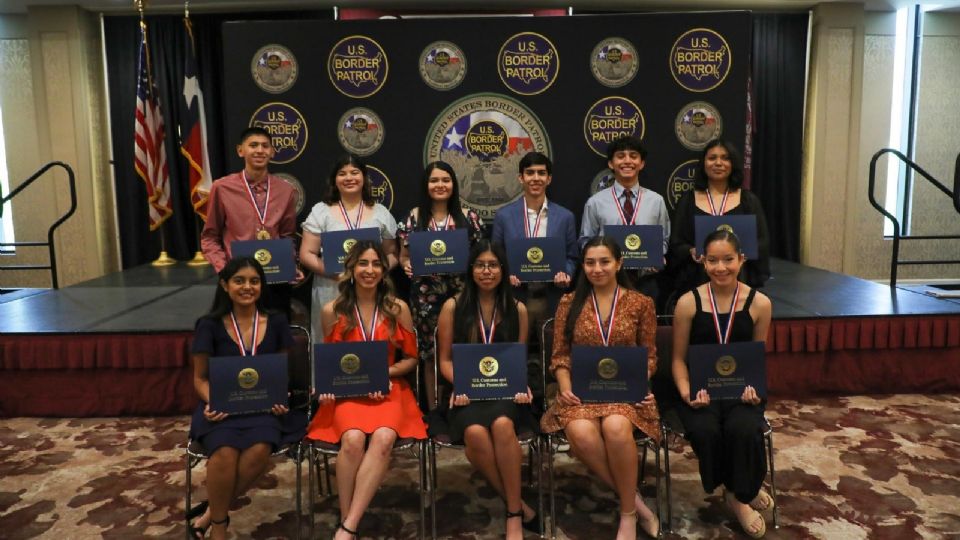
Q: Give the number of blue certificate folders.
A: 11